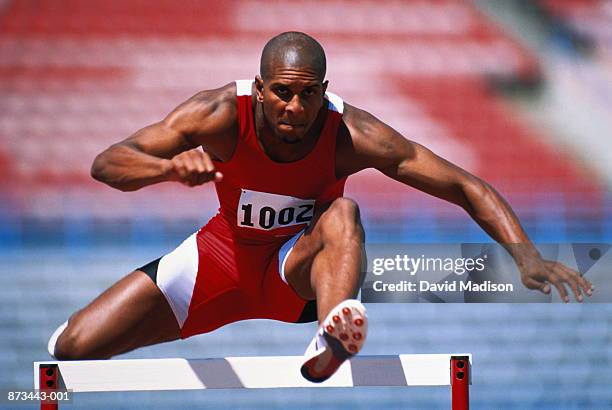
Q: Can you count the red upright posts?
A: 2